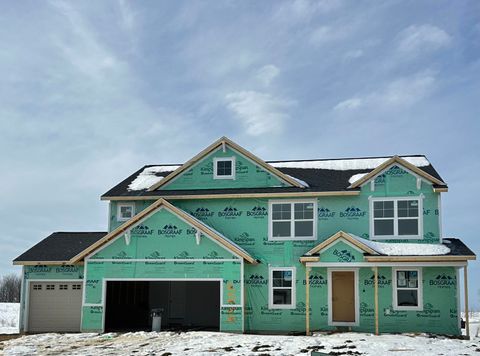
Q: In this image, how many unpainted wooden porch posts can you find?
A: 3